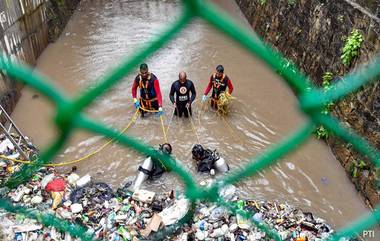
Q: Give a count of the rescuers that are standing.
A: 3